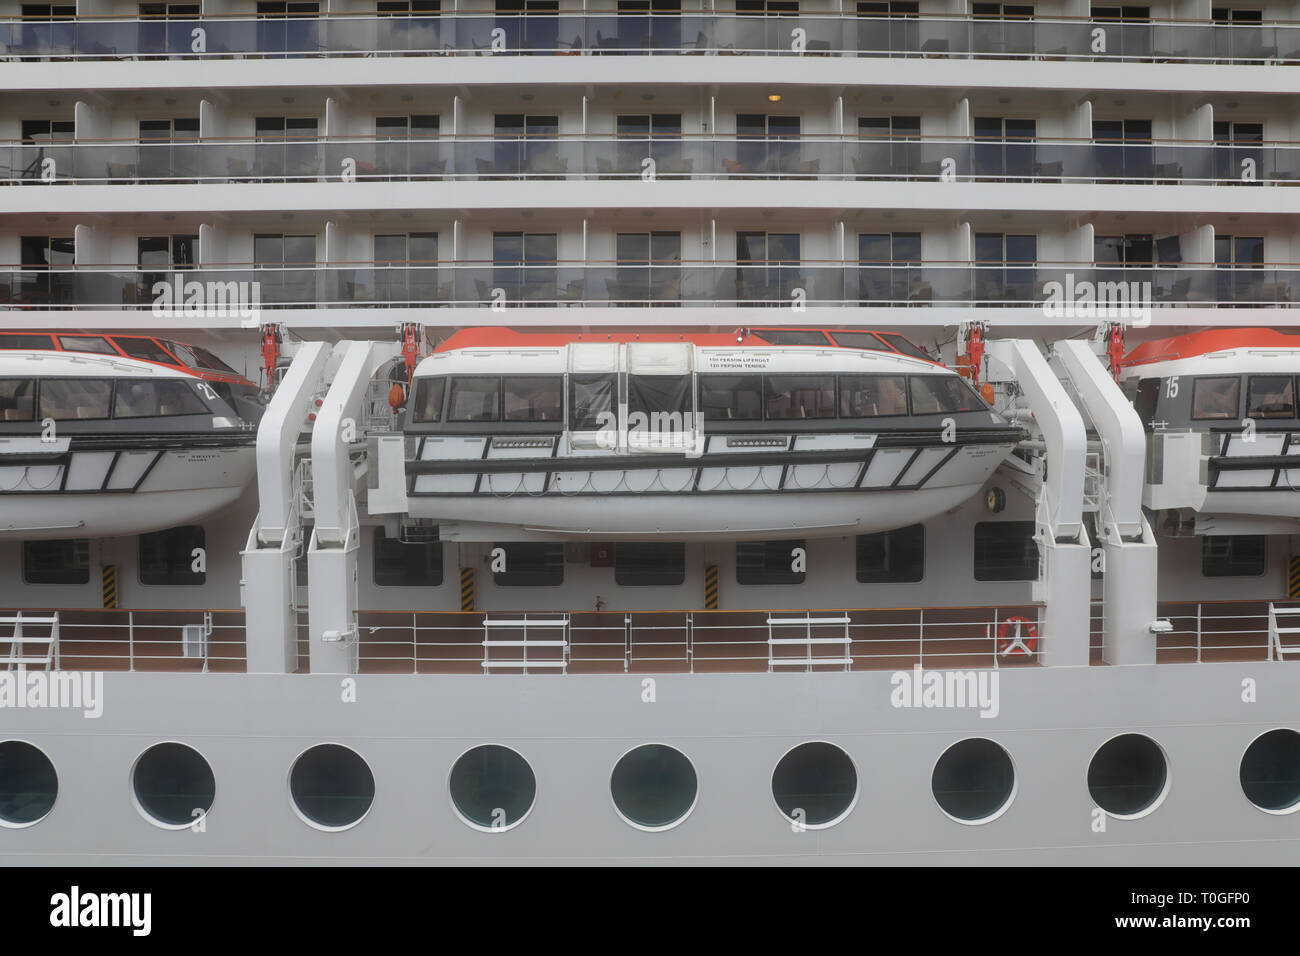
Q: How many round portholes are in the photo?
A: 9